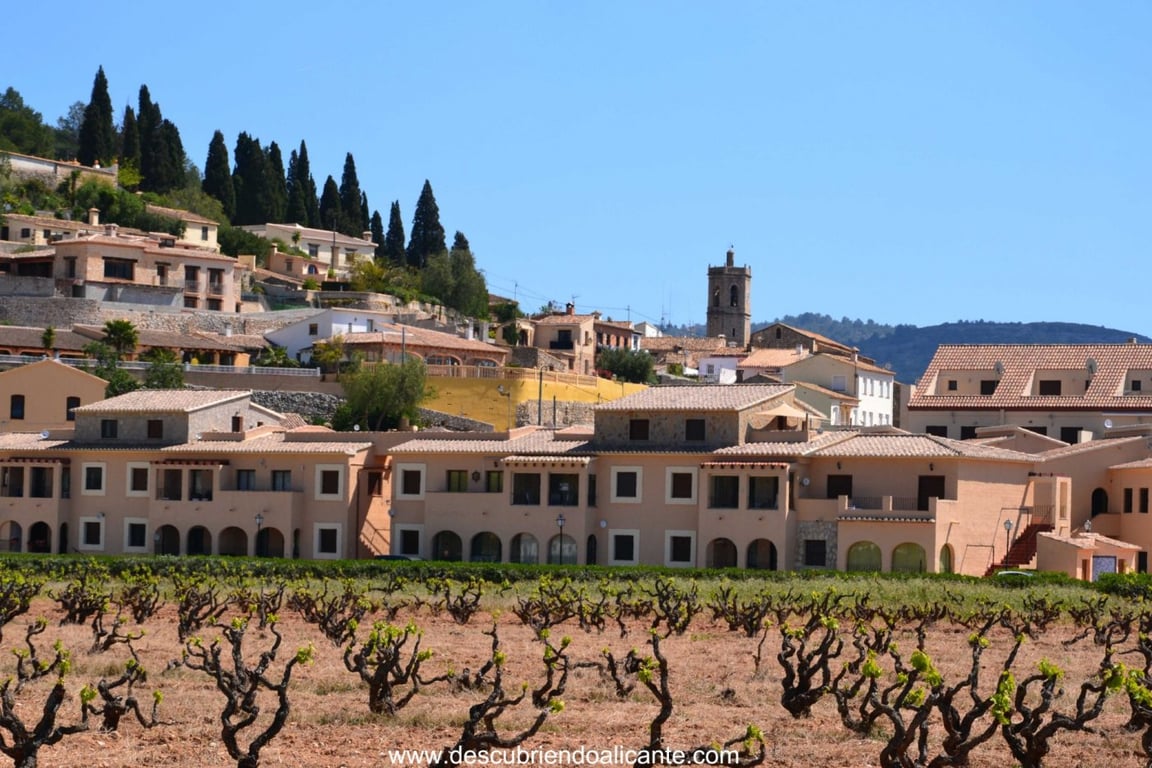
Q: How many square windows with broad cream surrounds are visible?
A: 12